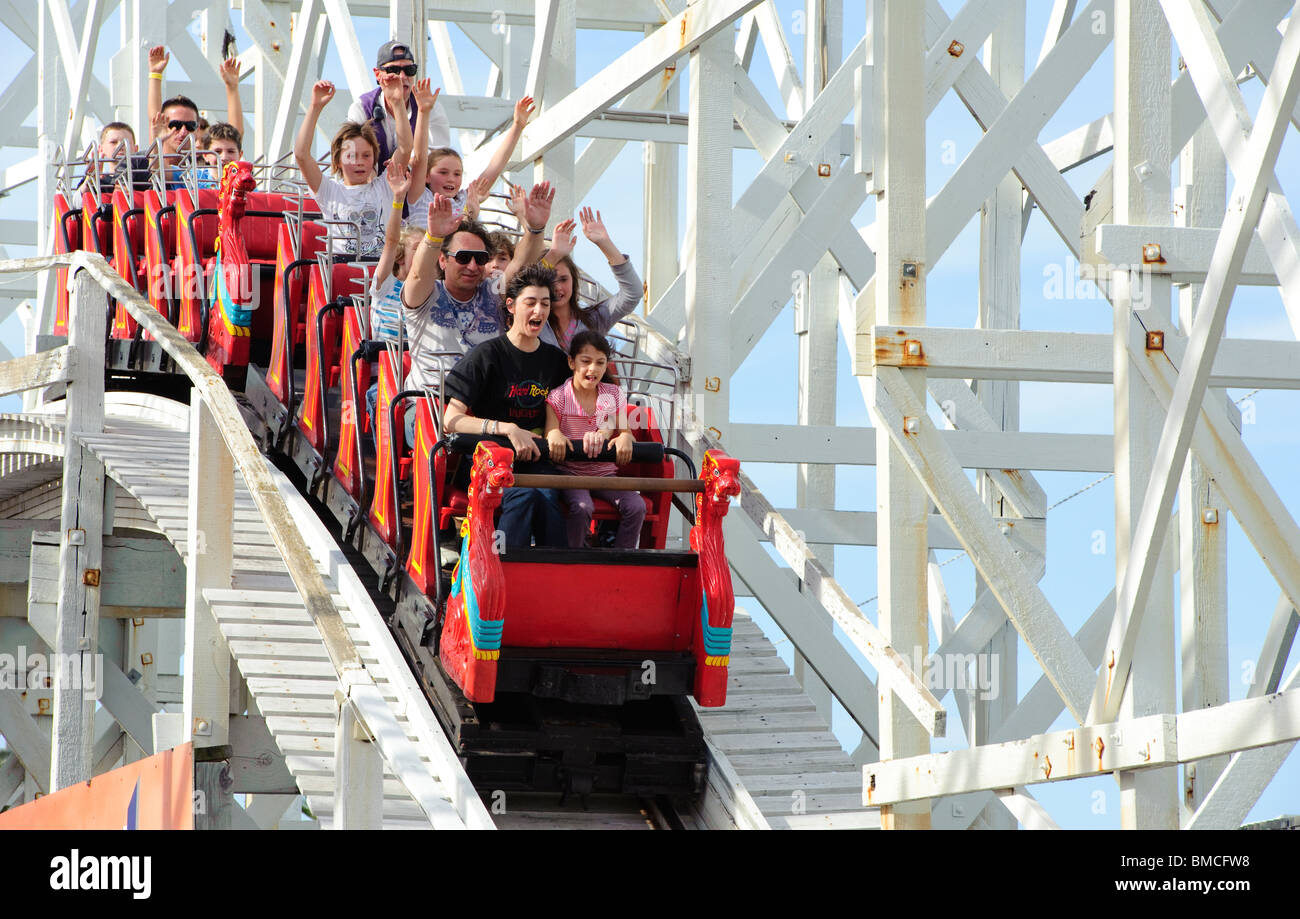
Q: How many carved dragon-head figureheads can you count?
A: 3